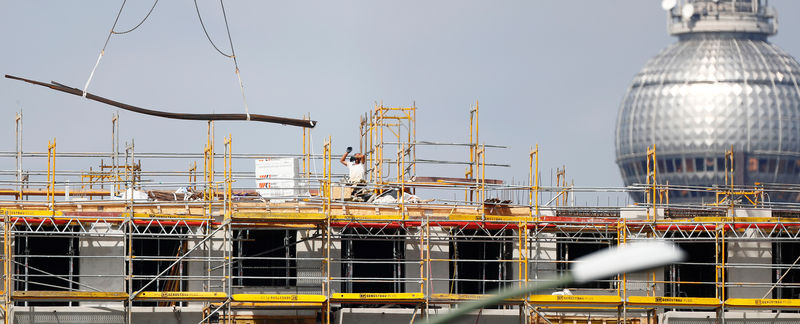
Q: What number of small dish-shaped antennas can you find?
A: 2